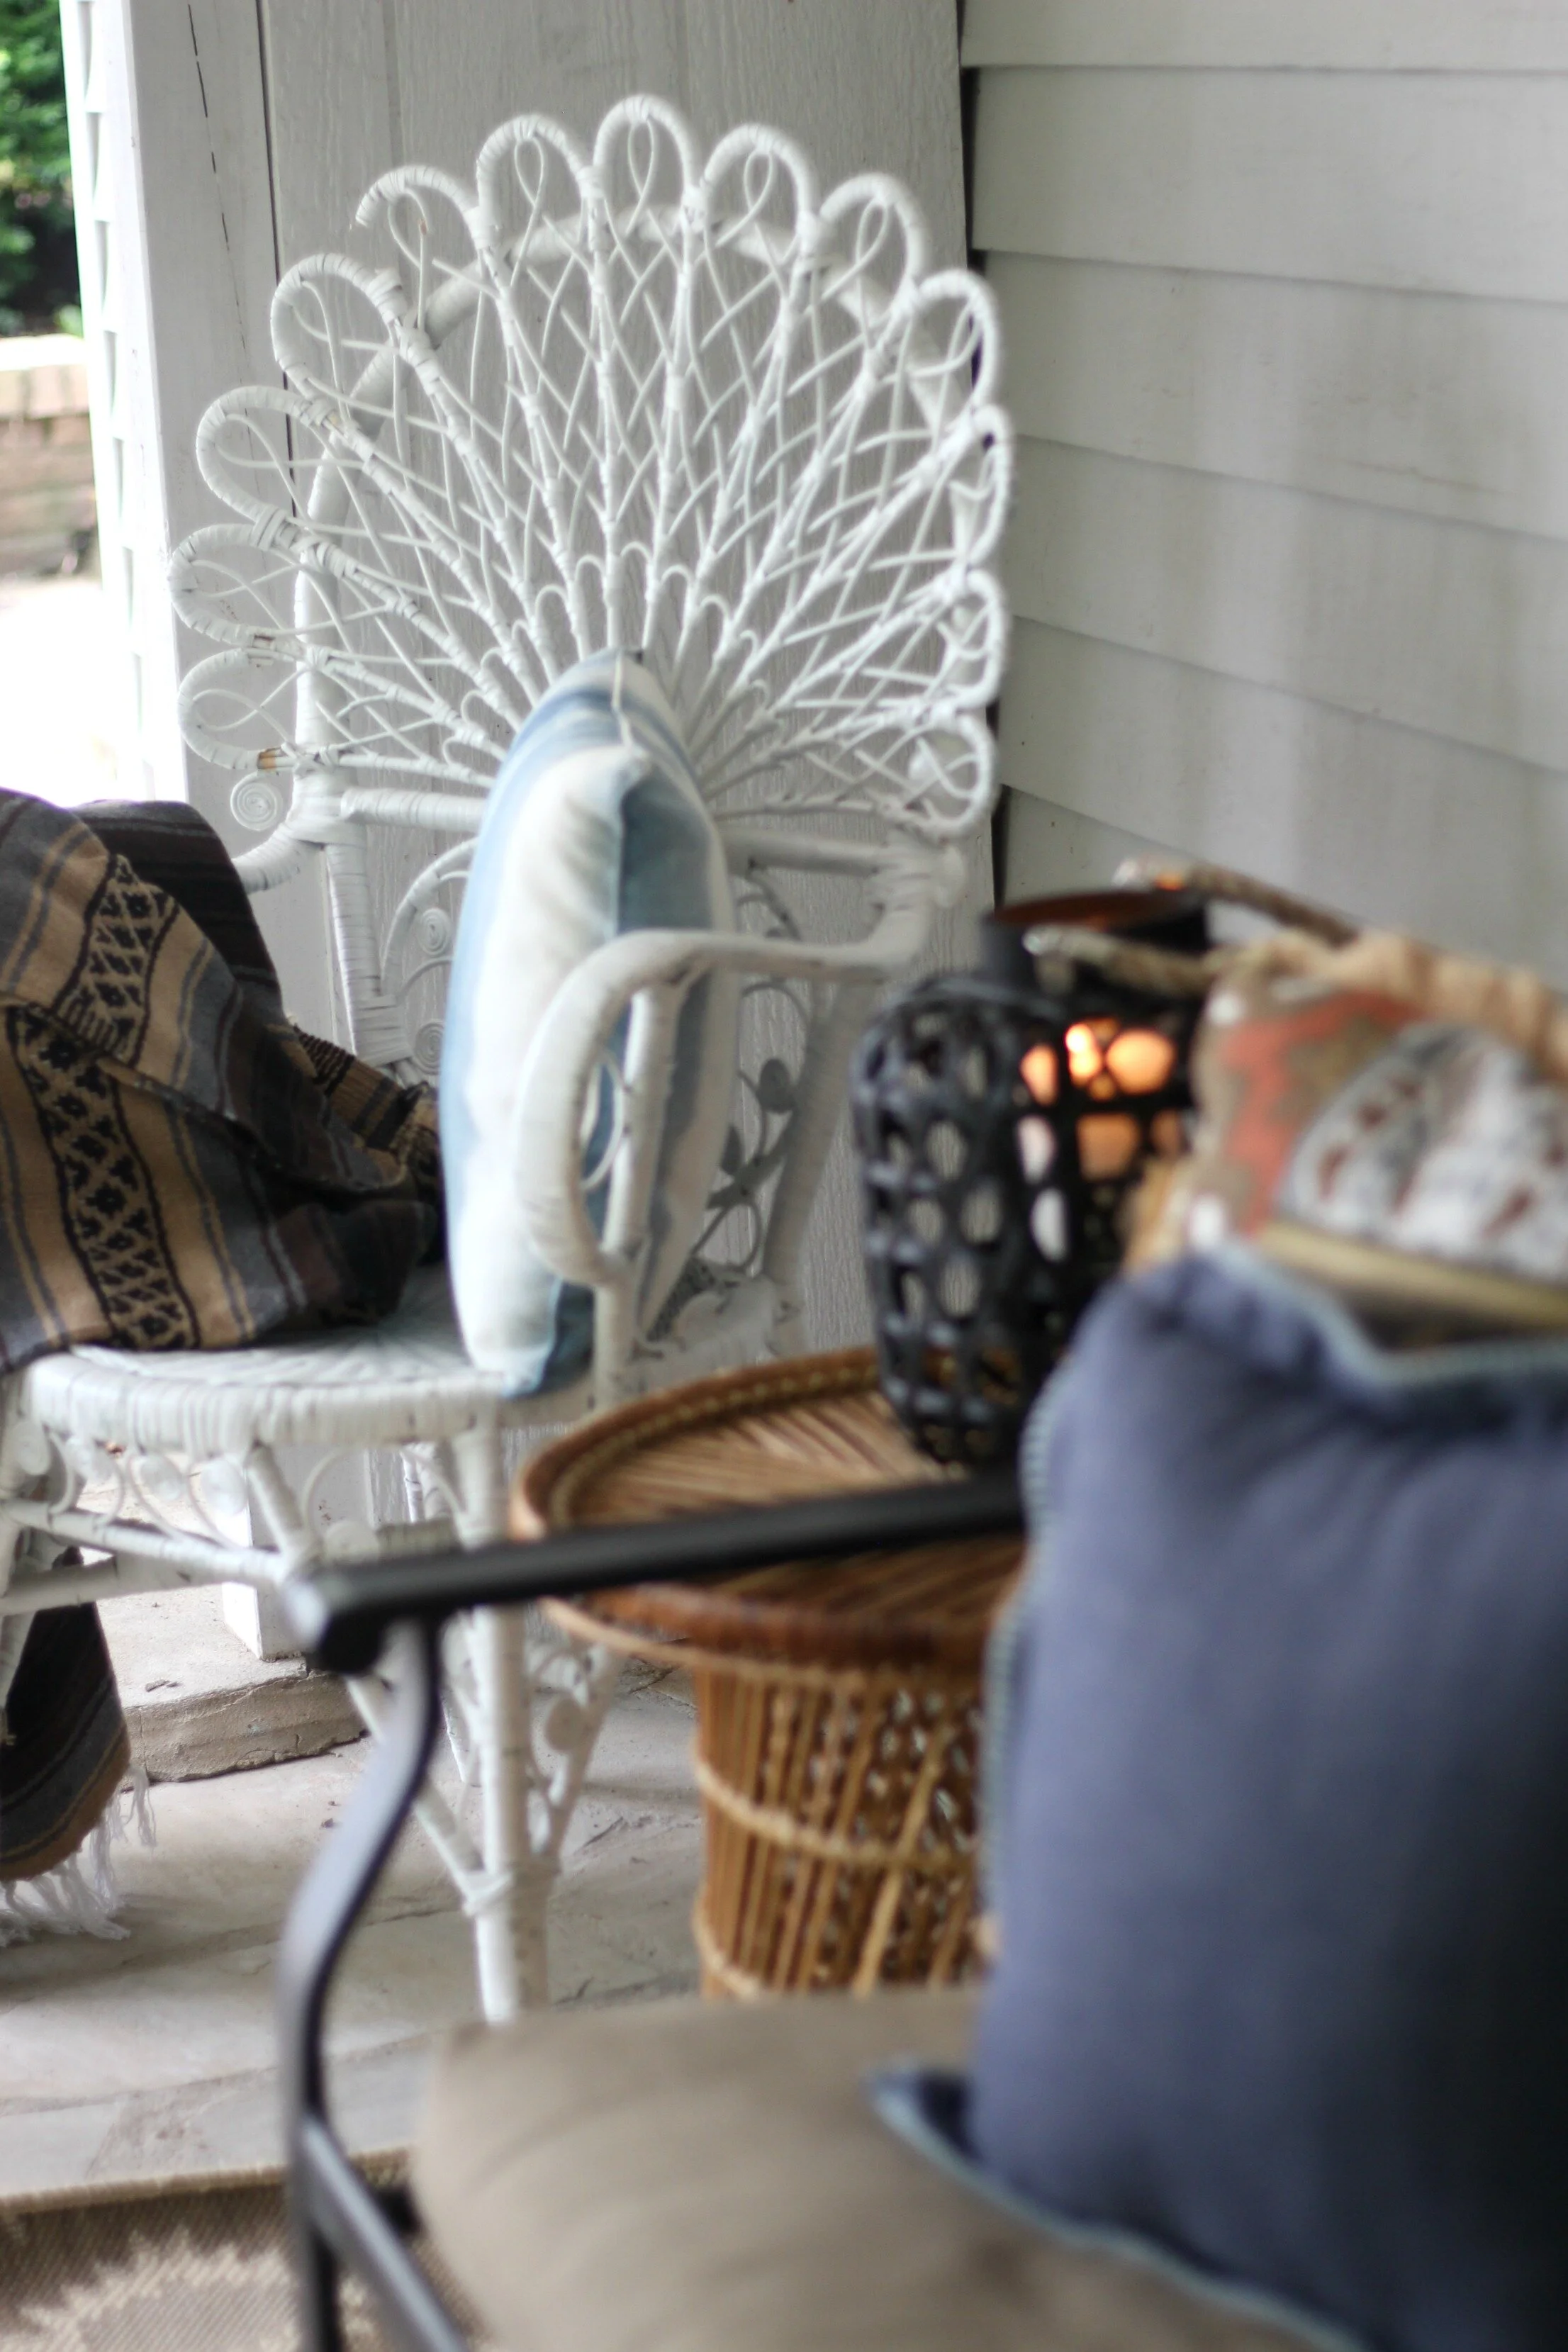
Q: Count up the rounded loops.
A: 13